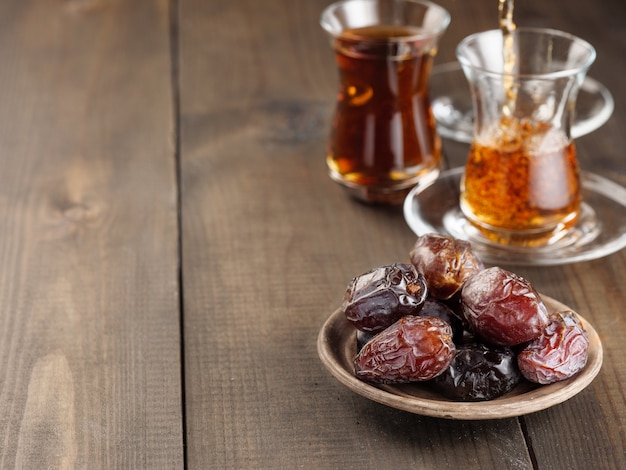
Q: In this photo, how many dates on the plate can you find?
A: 7